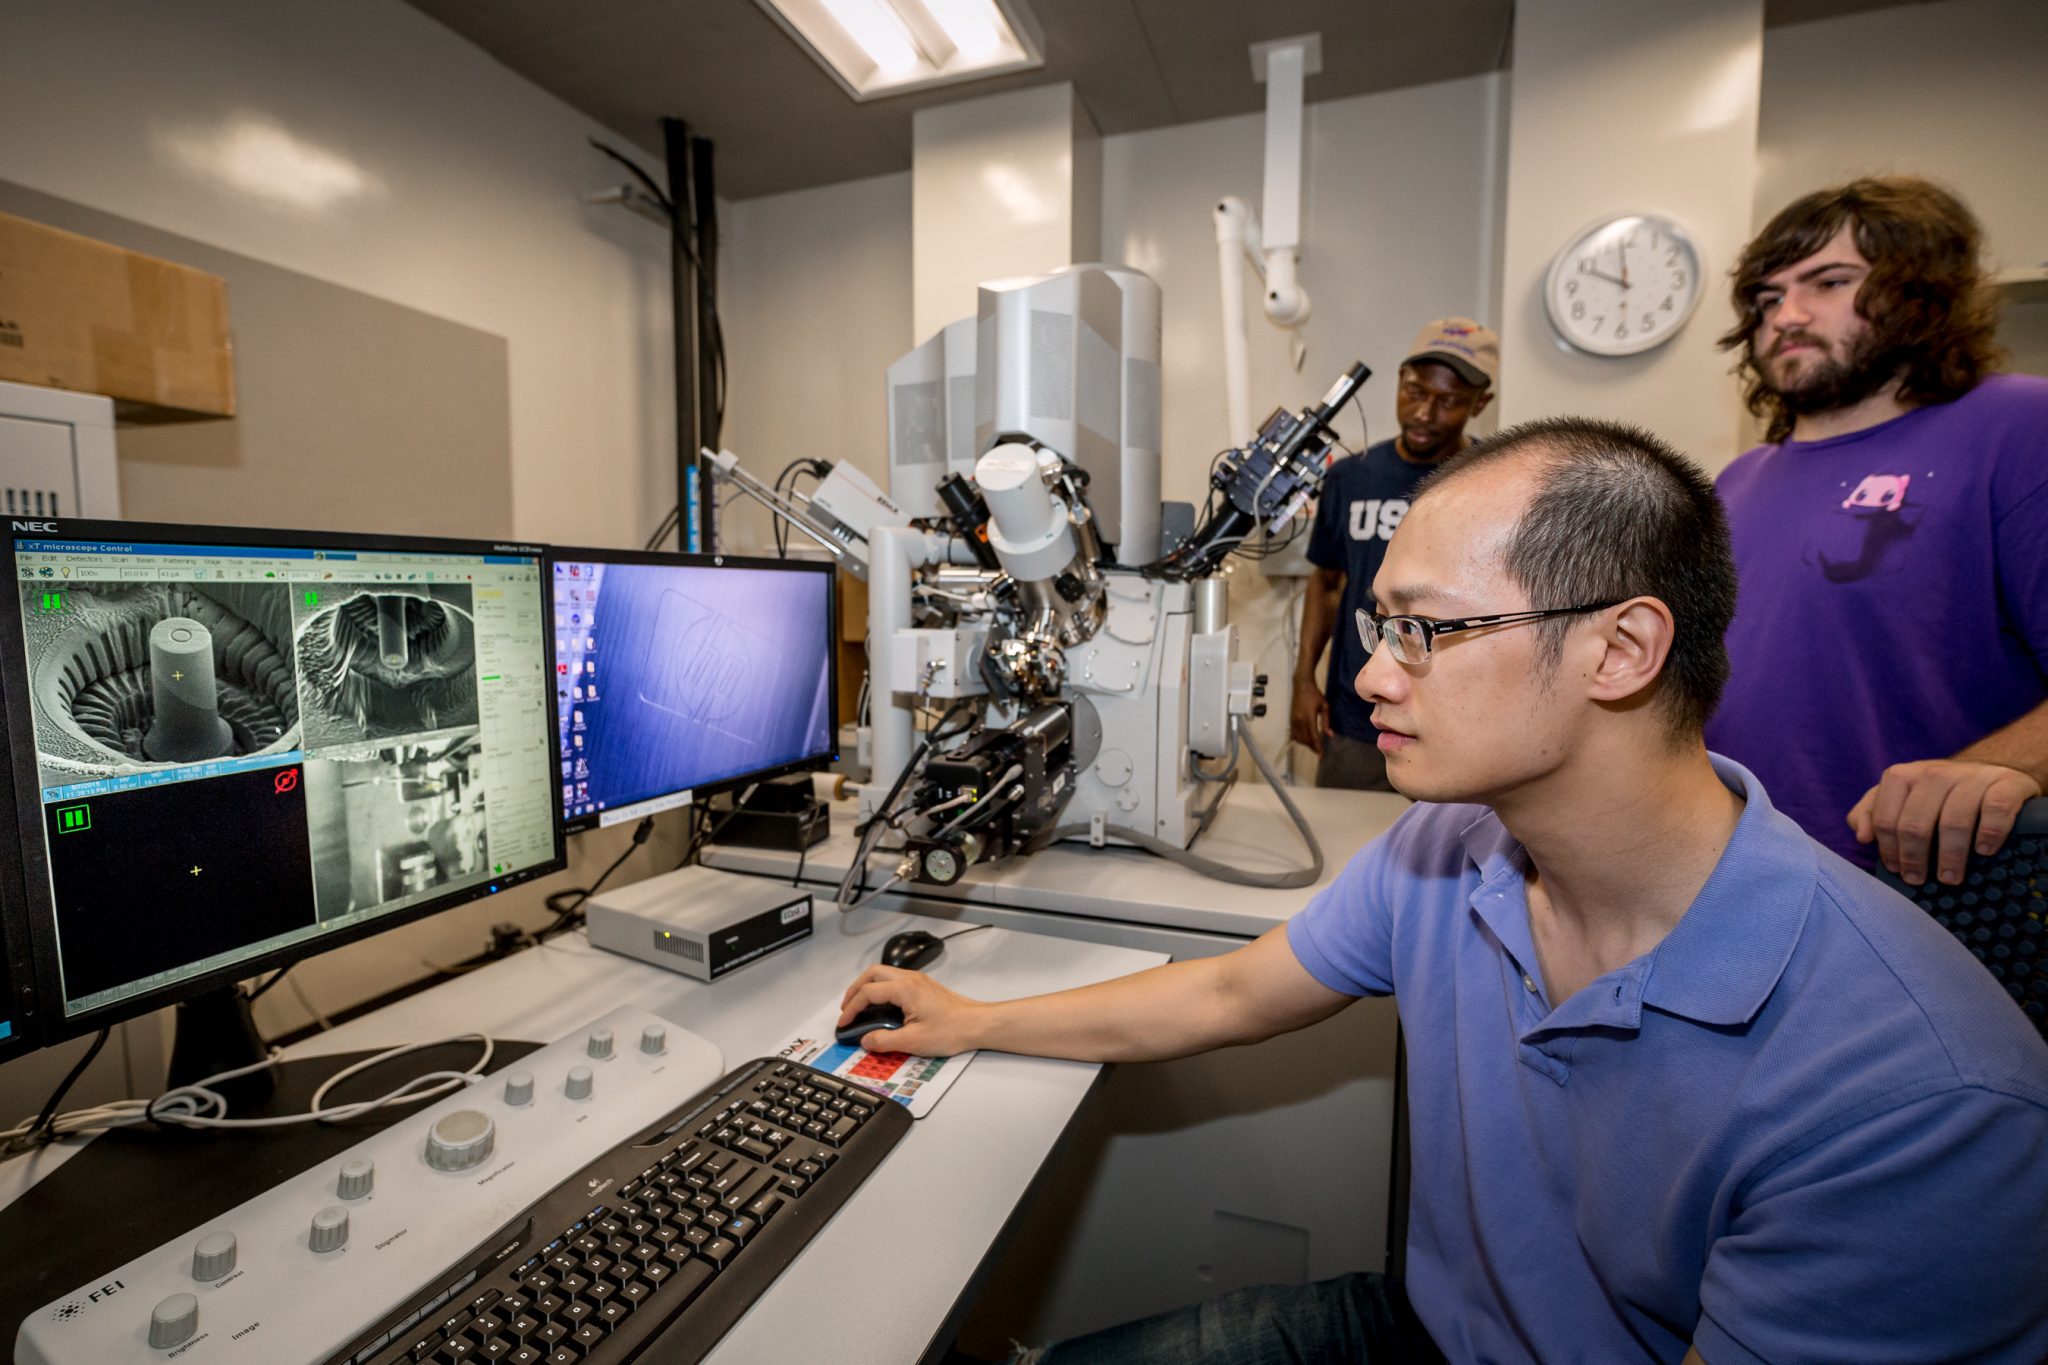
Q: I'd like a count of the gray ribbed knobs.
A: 9